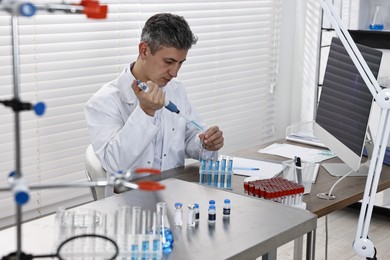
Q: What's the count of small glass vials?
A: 6